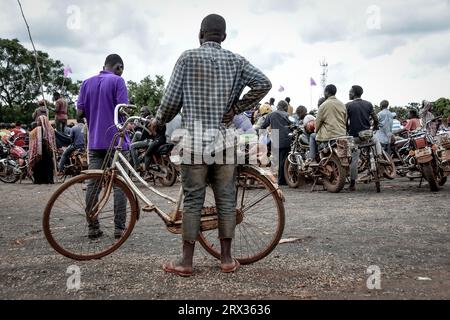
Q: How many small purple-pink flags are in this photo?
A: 3